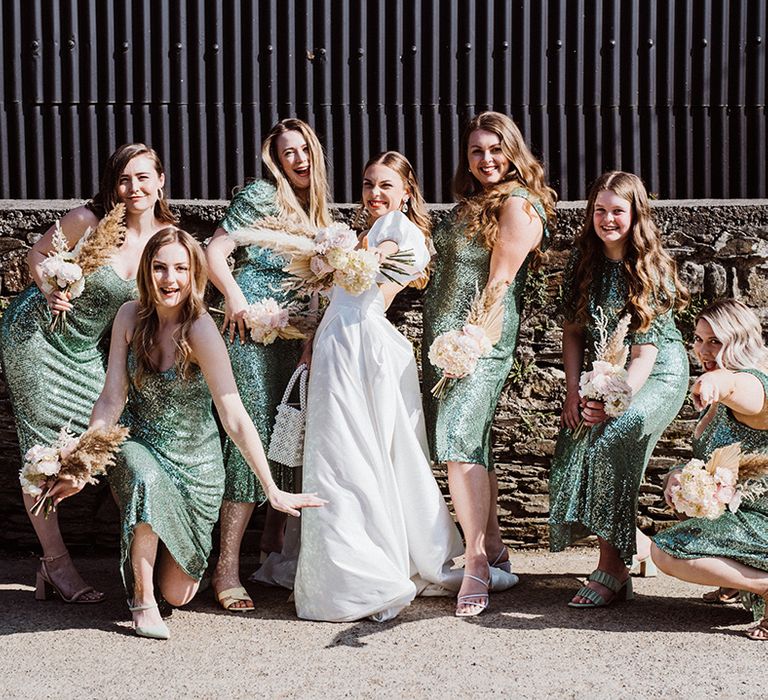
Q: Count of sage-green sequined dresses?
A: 6